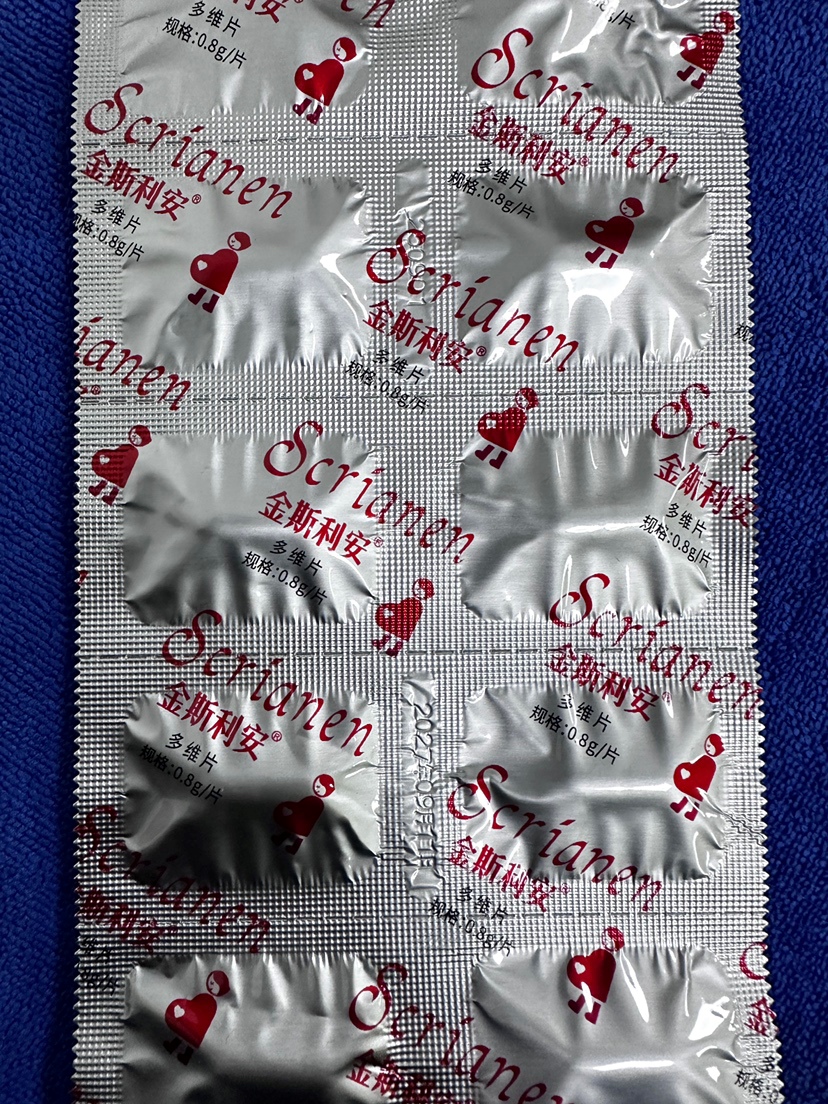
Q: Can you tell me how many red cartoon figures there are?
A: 11